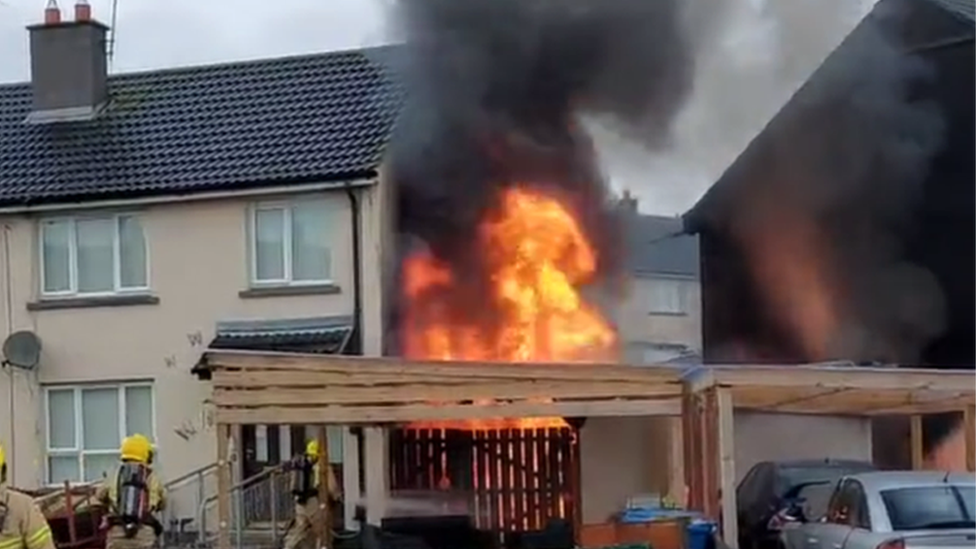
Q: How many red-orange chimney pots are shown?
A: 2